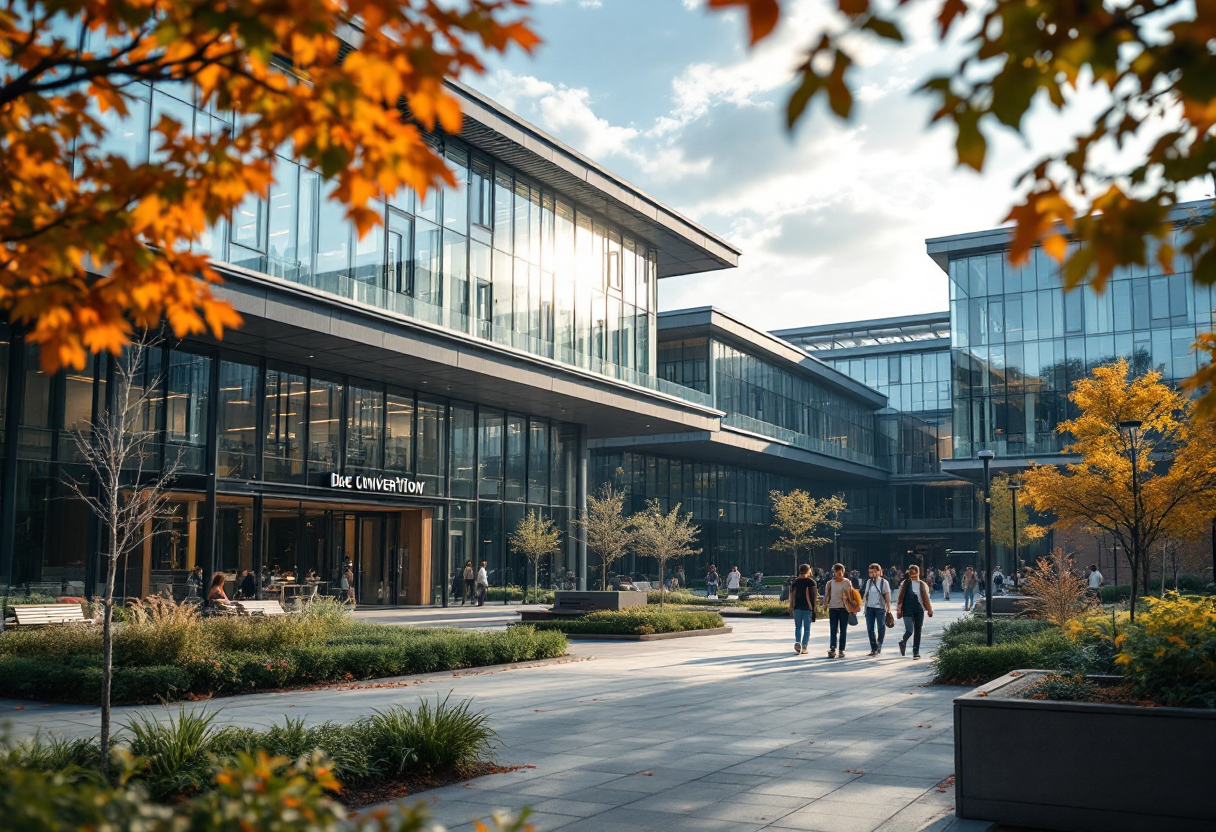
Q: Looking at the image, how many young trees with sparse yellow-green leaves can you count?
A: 4